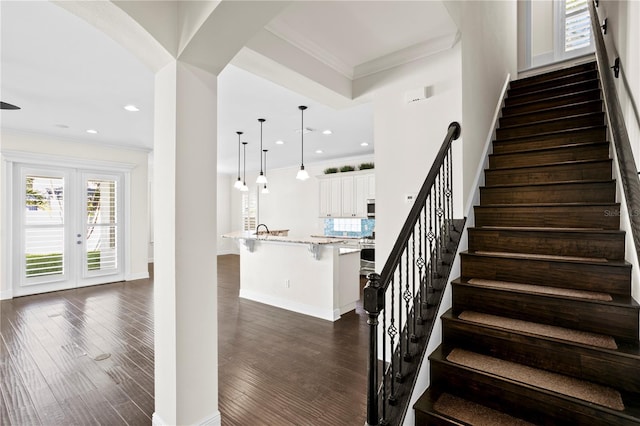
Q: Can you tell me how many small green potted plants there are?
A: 3